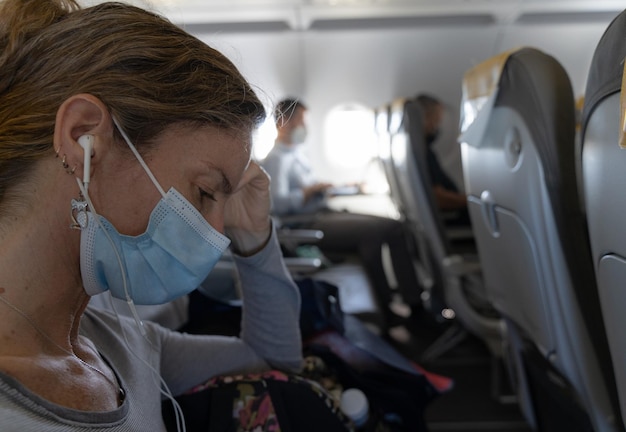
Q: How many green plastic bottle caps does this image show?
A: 0